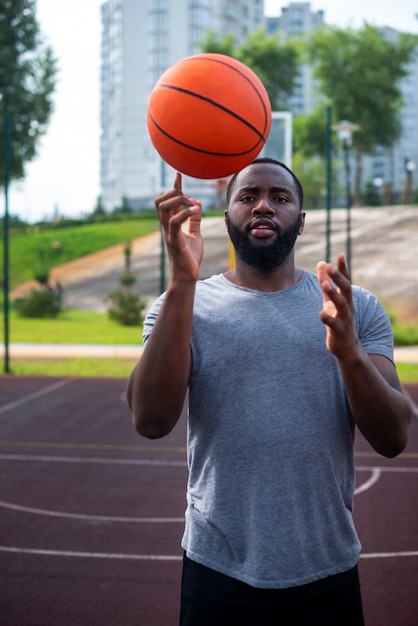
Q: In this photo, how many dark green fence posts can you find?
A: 3